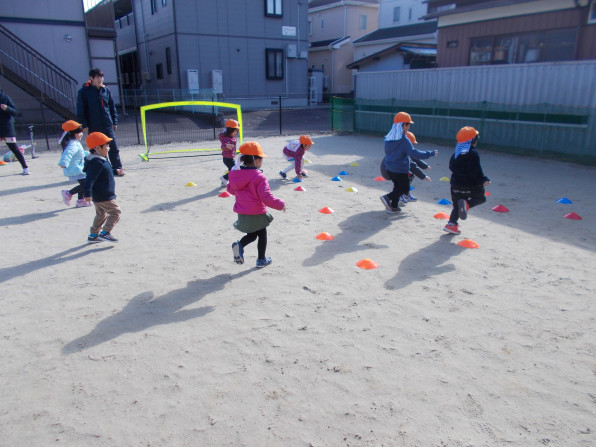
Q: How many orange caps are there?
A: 8